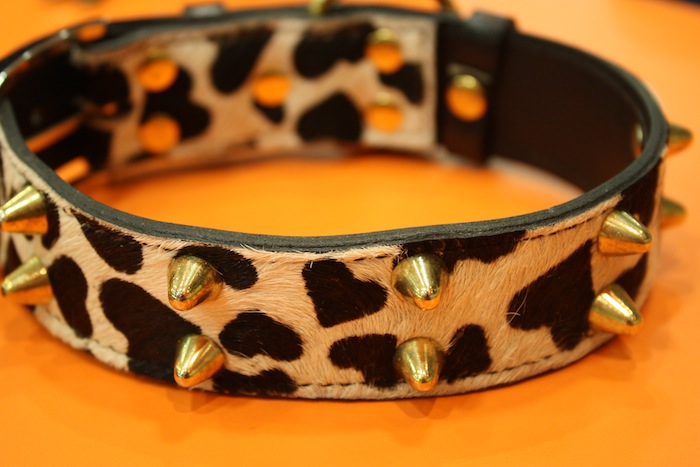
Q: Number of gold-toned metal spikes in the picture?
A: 10